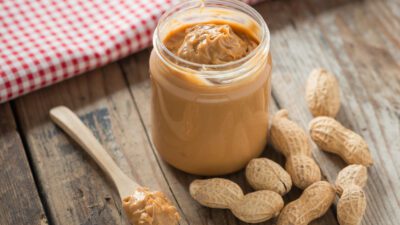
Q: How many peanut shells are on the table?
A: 7